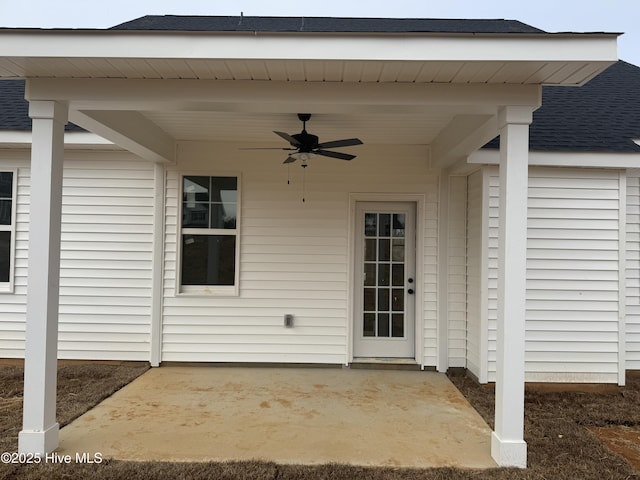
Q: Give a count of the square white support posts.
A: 2